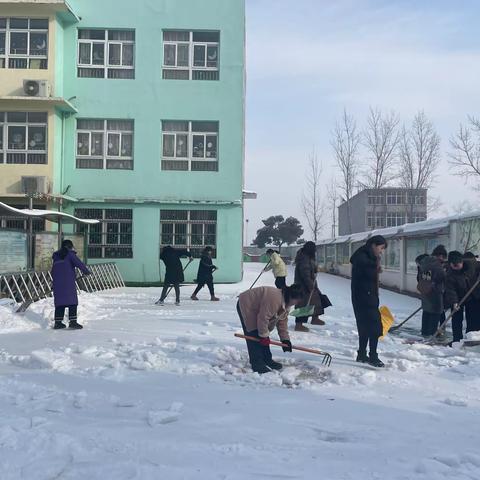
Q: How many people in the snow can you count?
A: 11